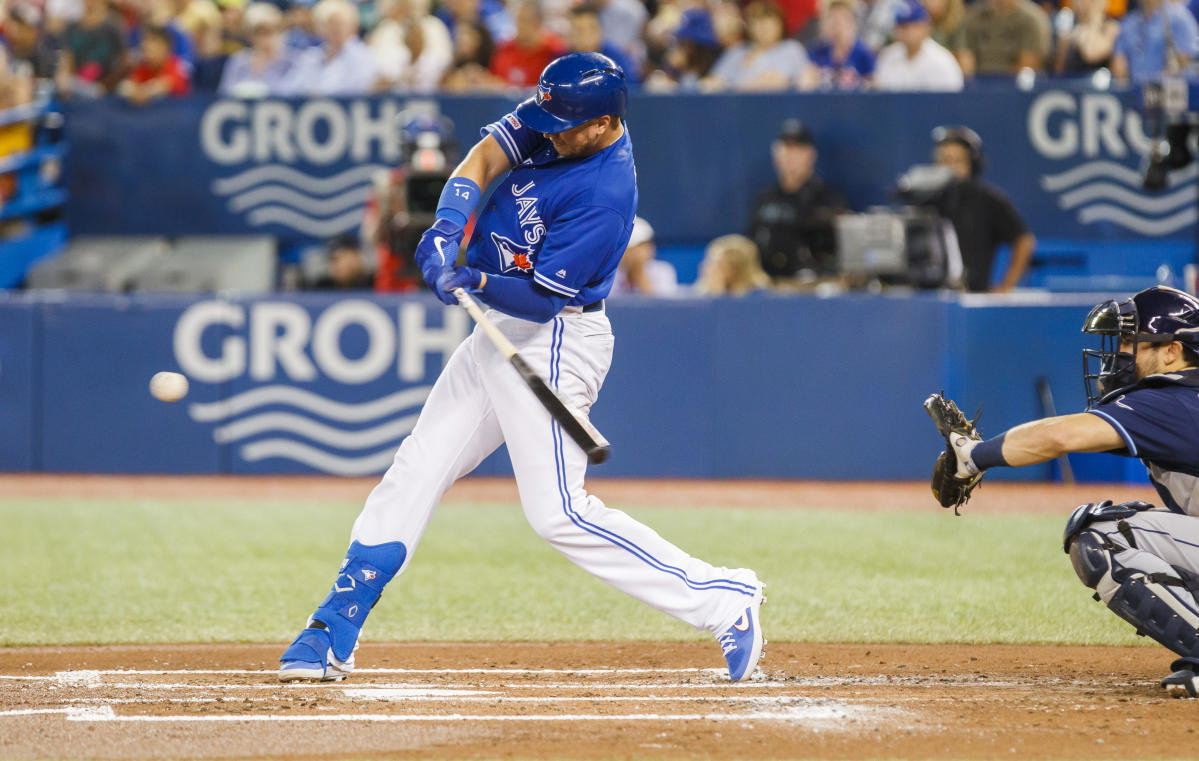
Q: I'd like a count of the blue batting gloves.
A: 2